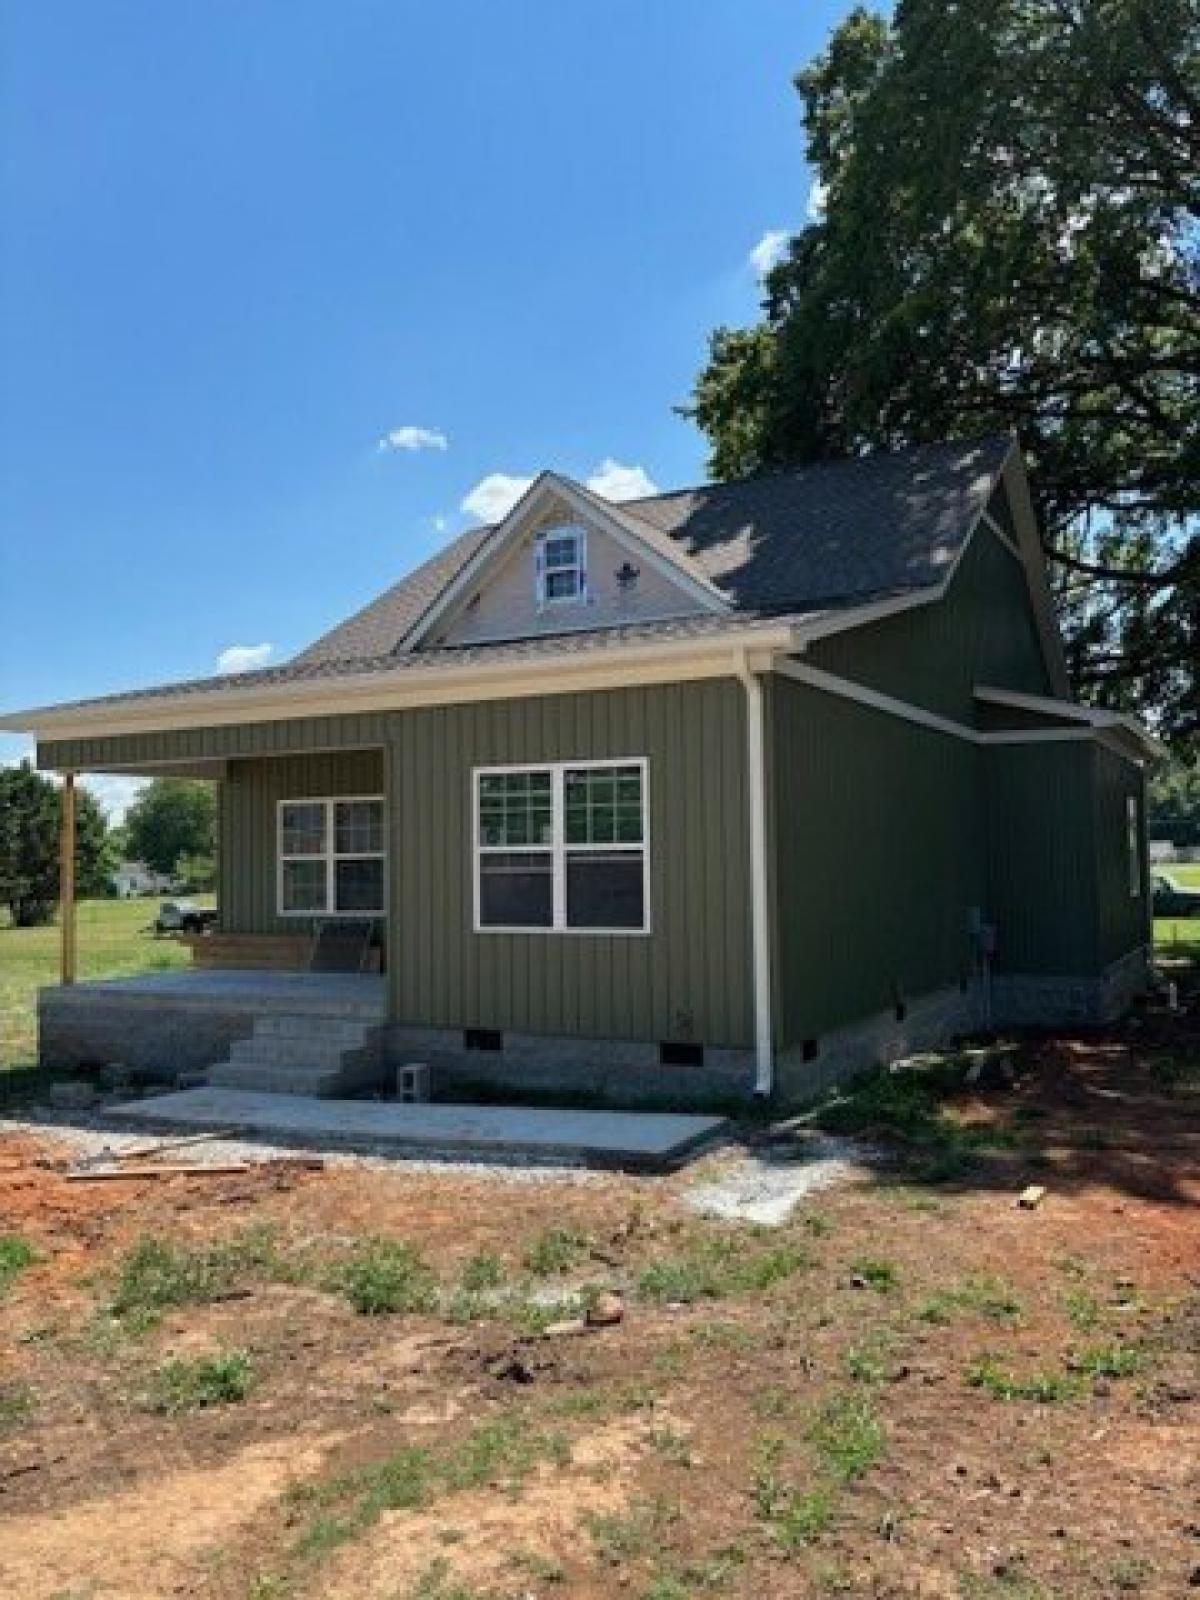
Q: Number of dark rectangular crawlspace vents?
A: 4